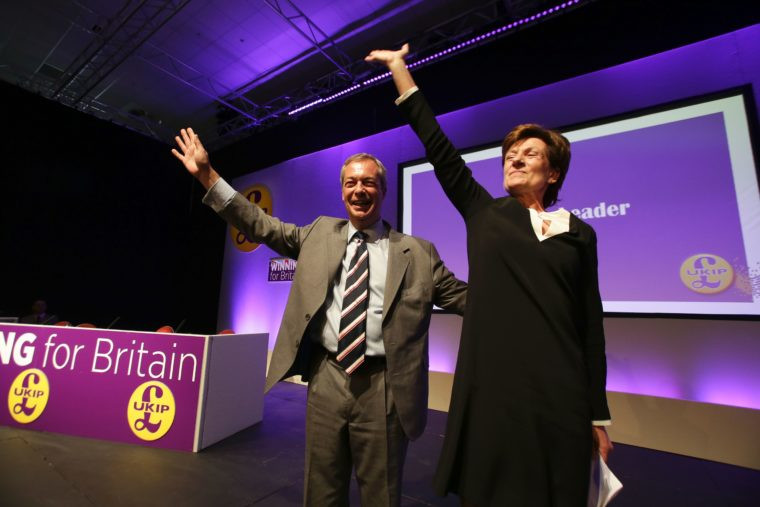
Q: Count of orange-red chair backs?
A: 4